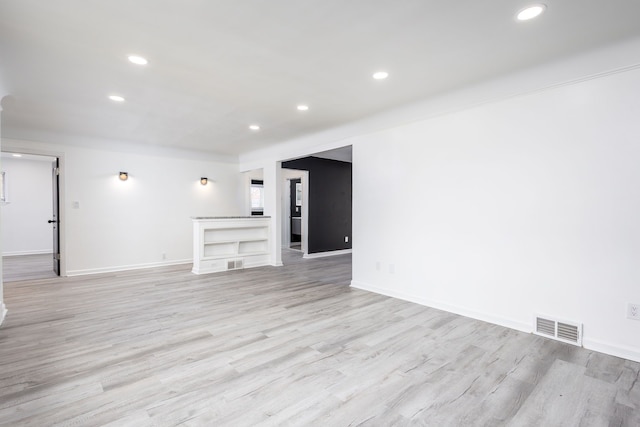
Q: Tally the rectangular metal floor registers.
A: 2